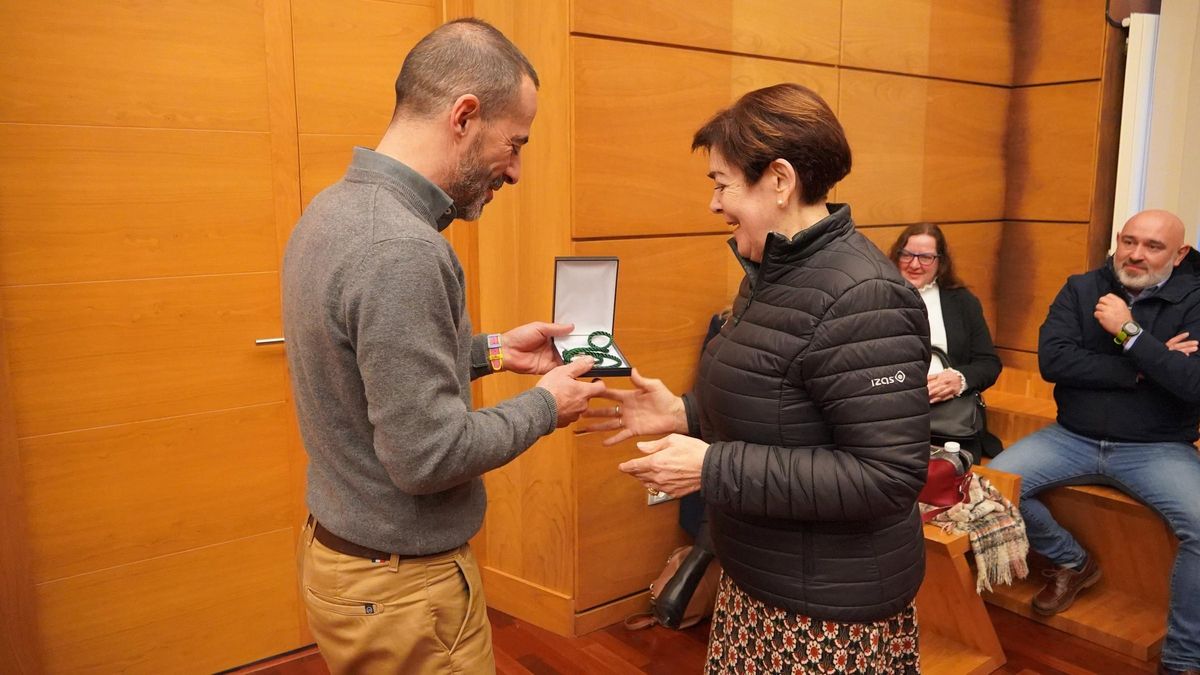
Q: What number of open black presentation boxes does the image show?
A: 1